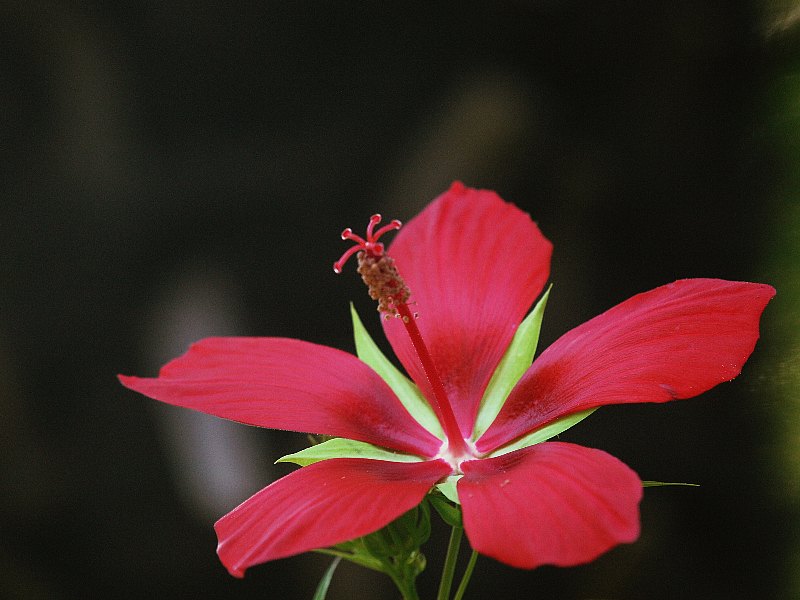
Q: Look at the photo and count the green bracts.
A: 5